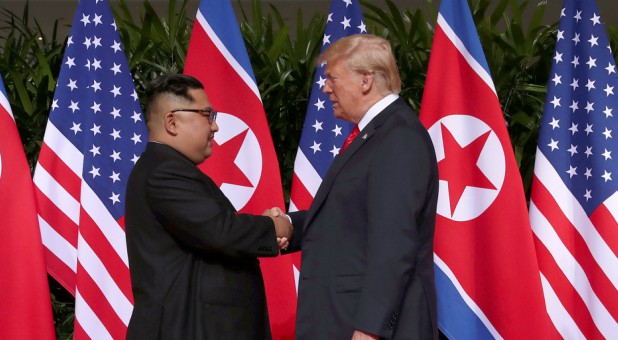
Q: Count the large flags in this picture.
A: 6